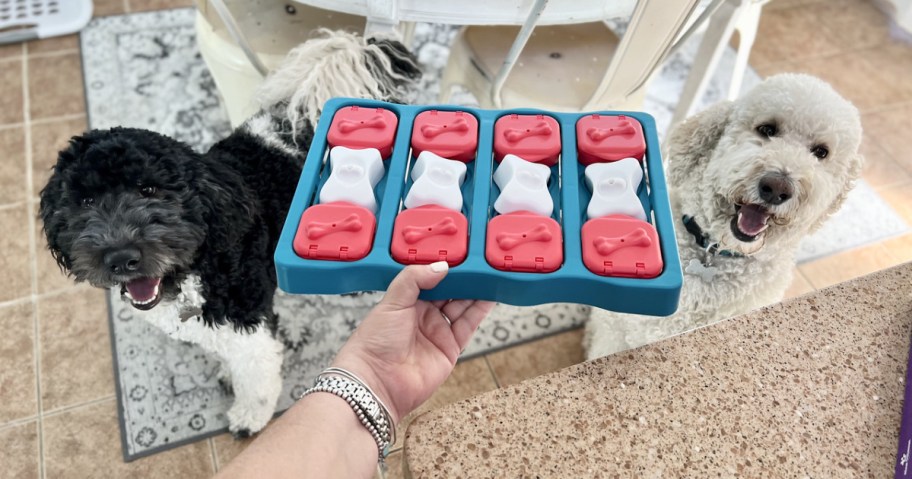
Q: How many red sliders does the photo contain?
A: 8